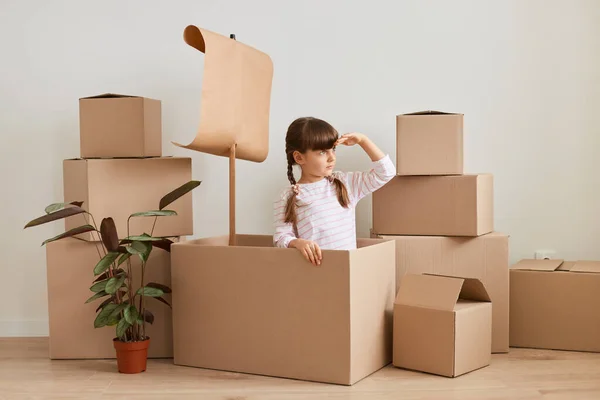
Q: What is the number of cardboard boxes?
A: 9